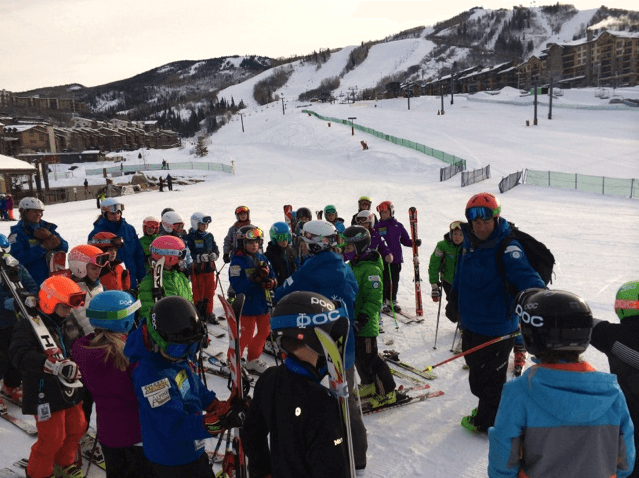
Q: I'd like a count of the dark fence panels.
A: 3